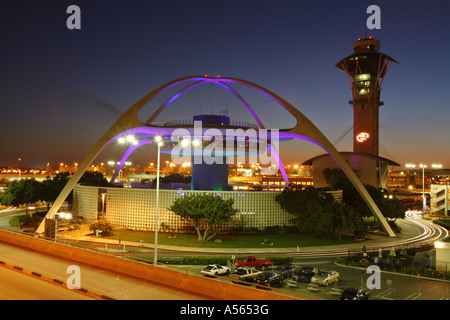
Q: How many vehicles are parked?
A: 8